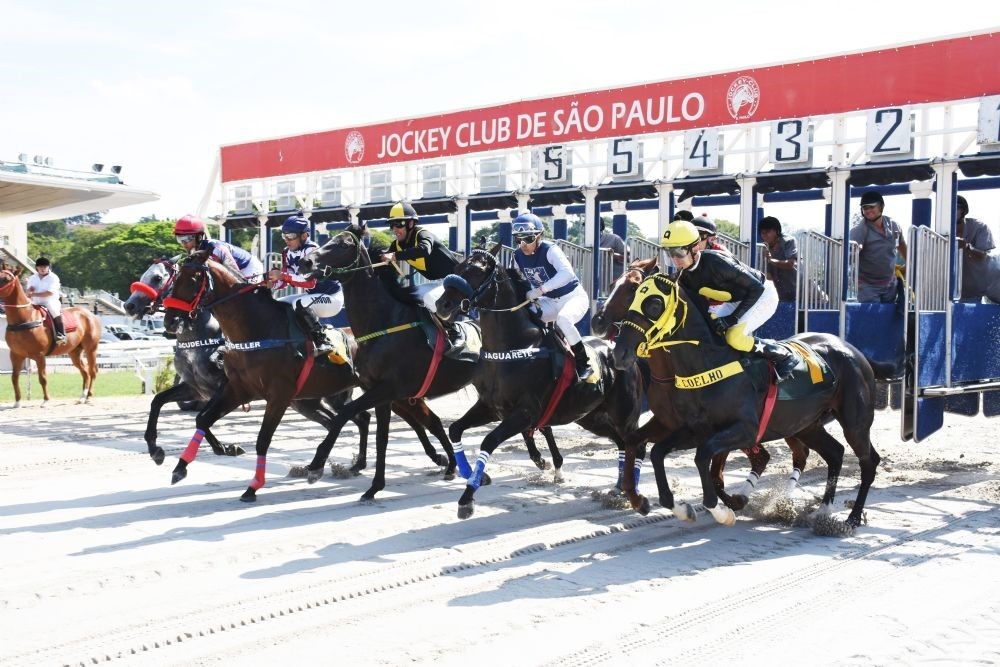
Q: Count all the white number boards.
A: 6